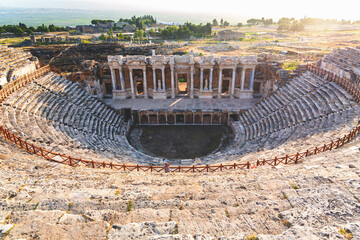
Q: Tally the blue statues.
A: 0